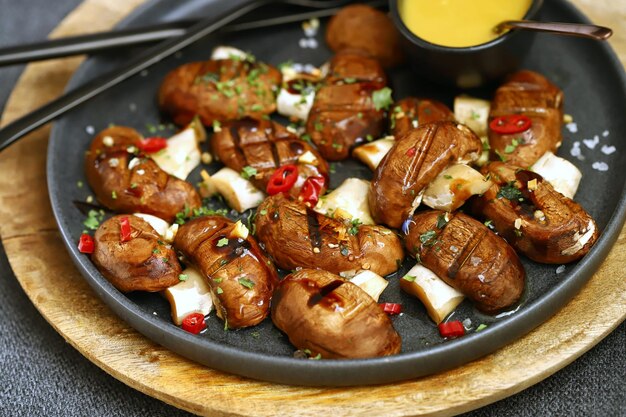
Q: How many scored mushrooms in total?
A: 13